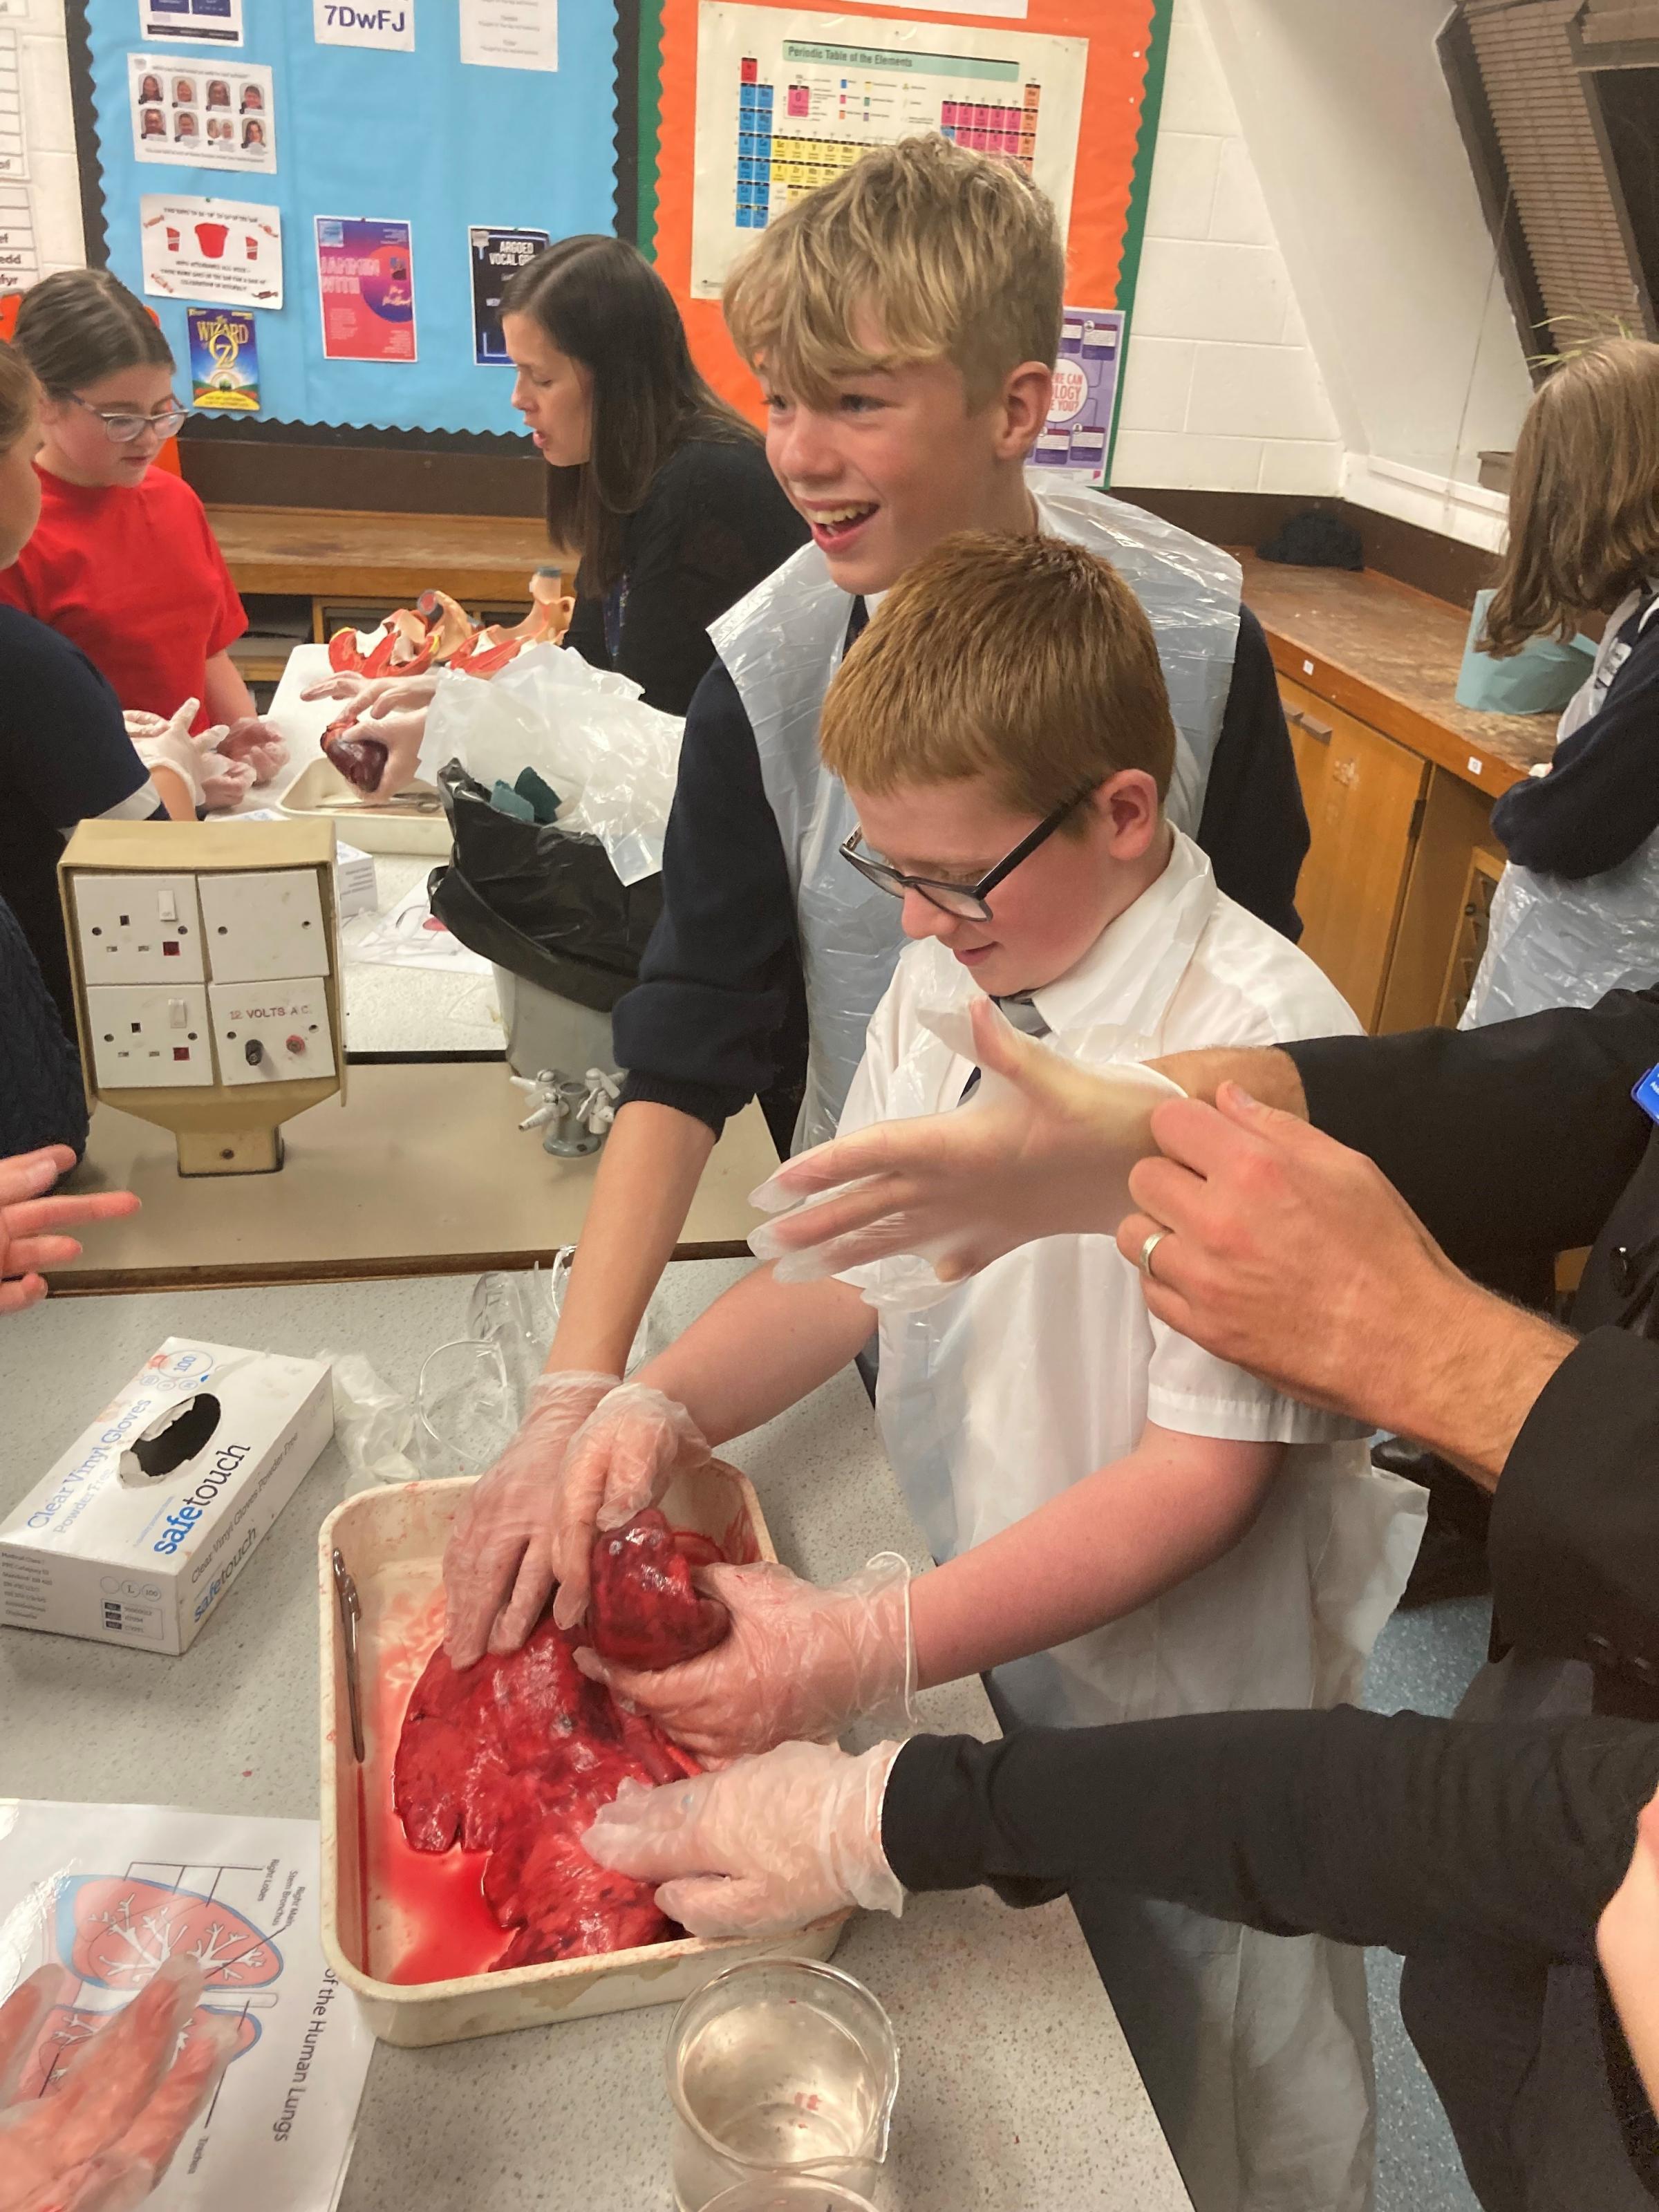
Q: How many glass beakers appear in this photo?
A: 2